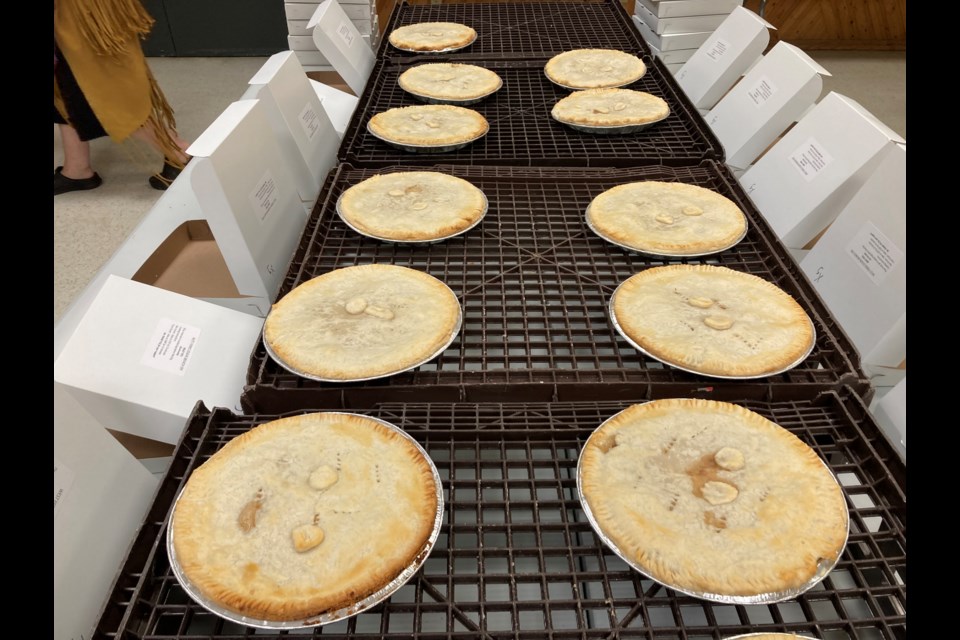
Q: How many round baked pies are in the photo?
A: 11